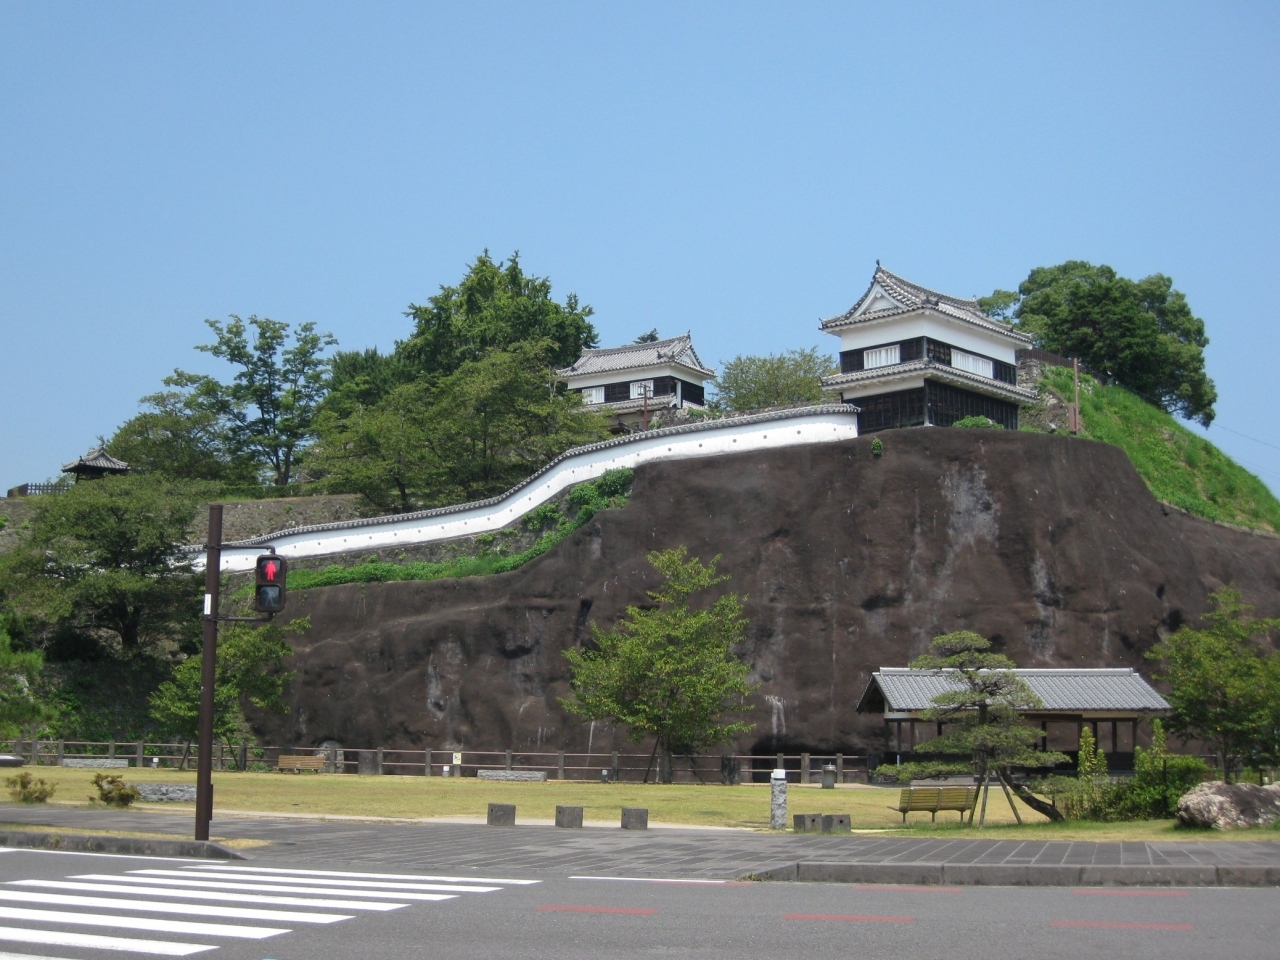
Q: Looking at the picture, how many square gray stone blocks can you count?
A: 5